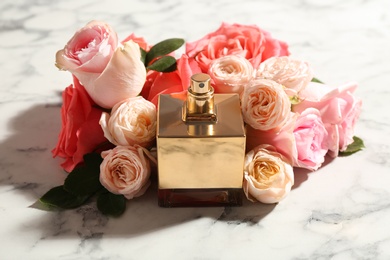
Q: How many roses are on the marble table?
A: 12